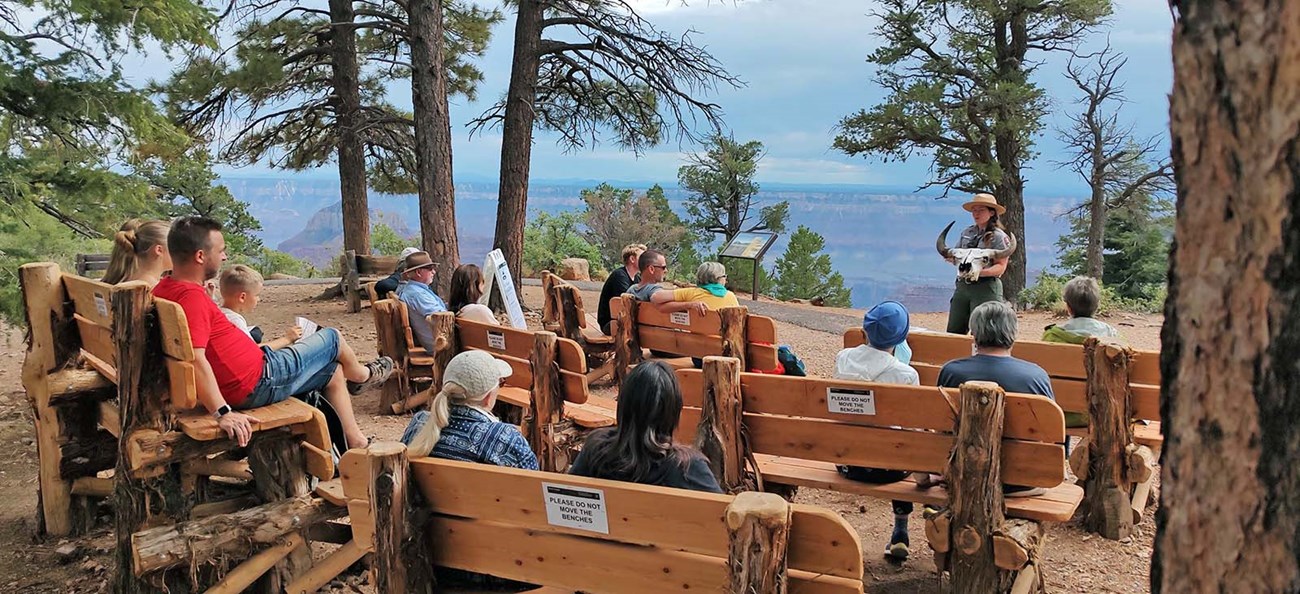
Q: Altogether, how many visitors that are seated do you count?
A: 14